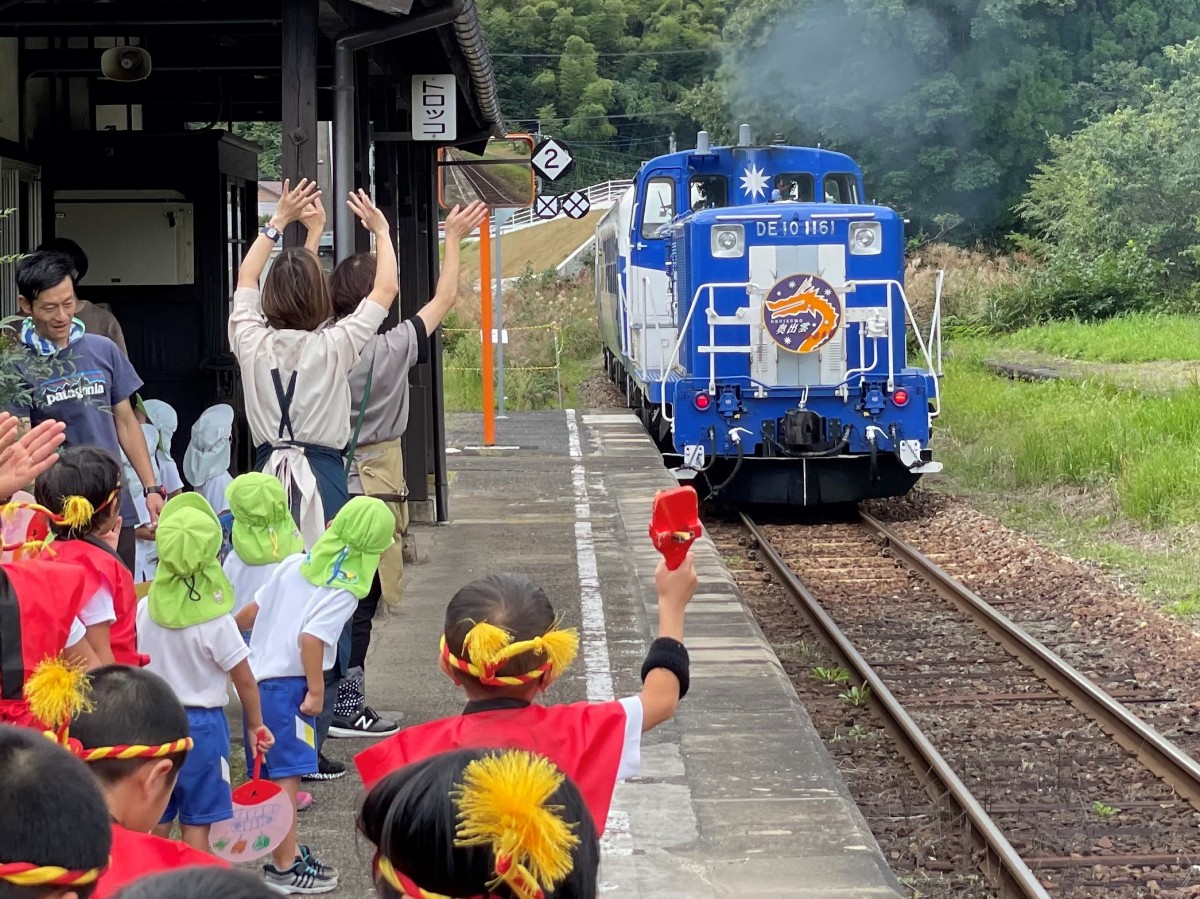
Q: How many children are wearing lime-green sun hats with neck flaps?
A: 3